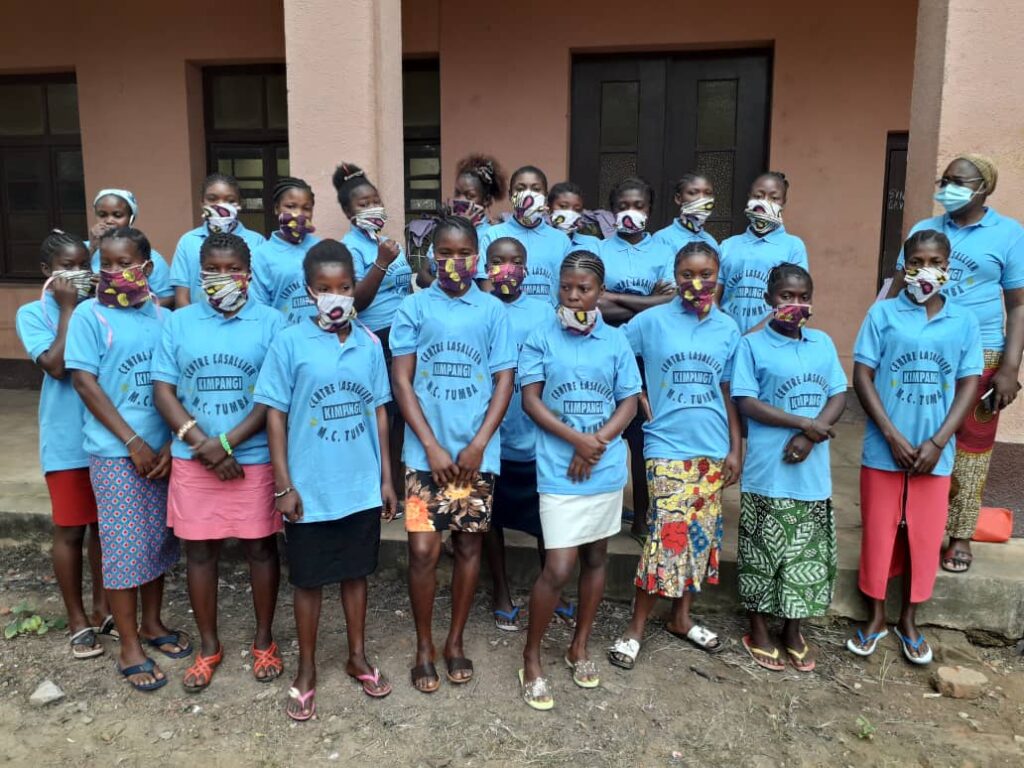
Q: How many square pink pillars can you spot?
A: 2